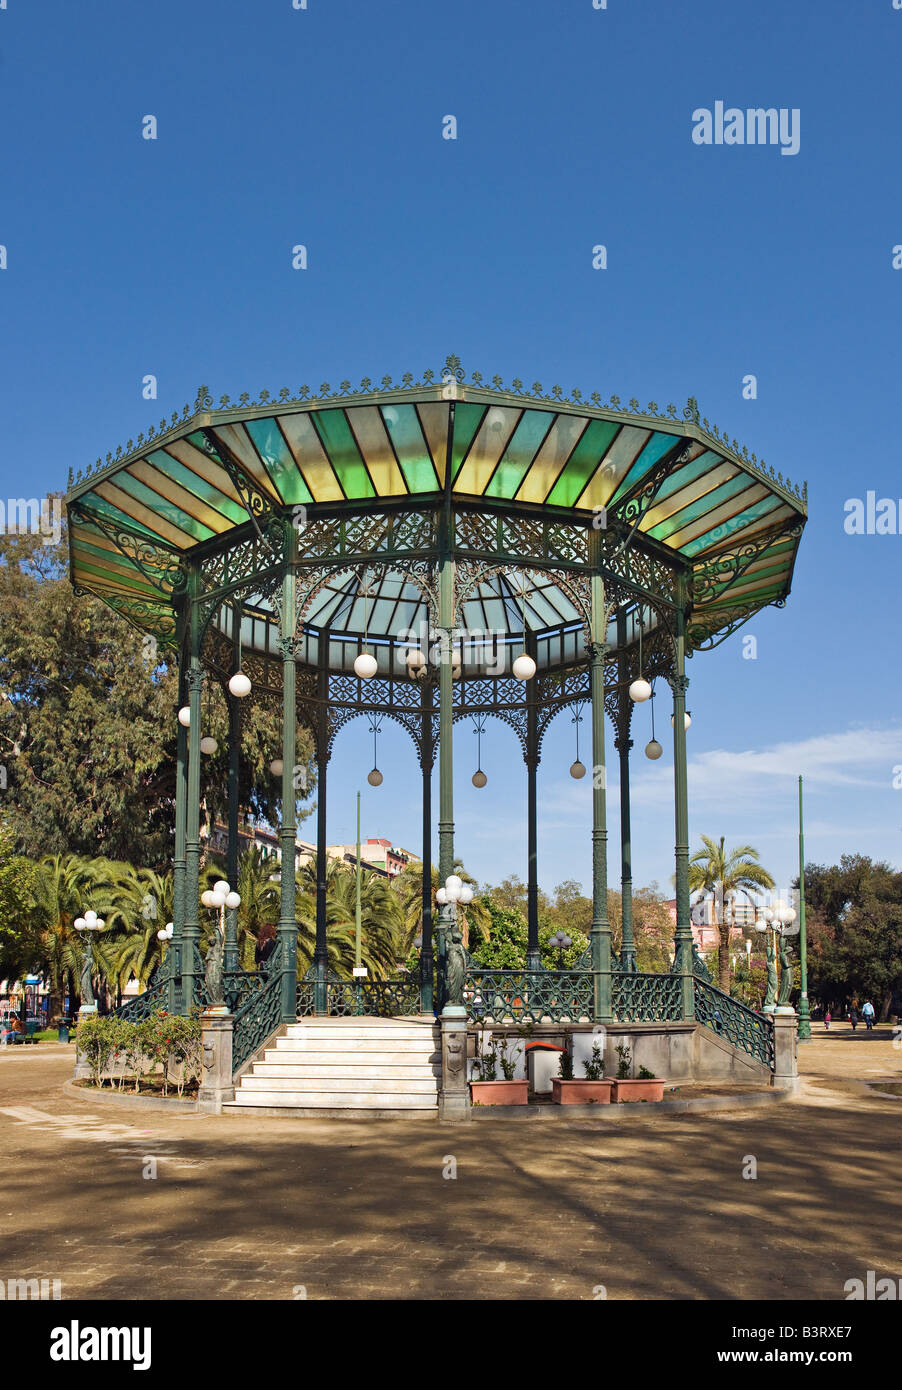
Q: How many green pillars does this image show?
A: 11